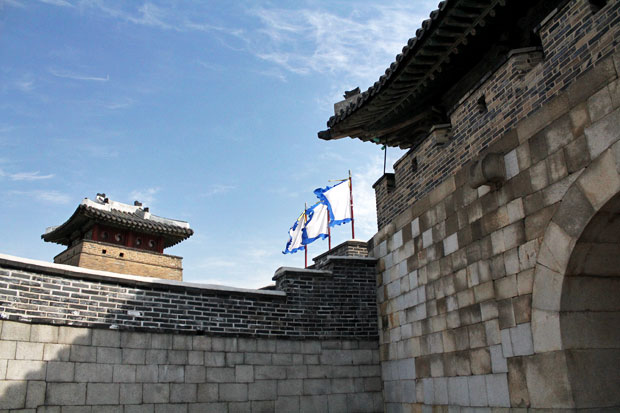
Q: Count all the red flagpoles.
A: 3